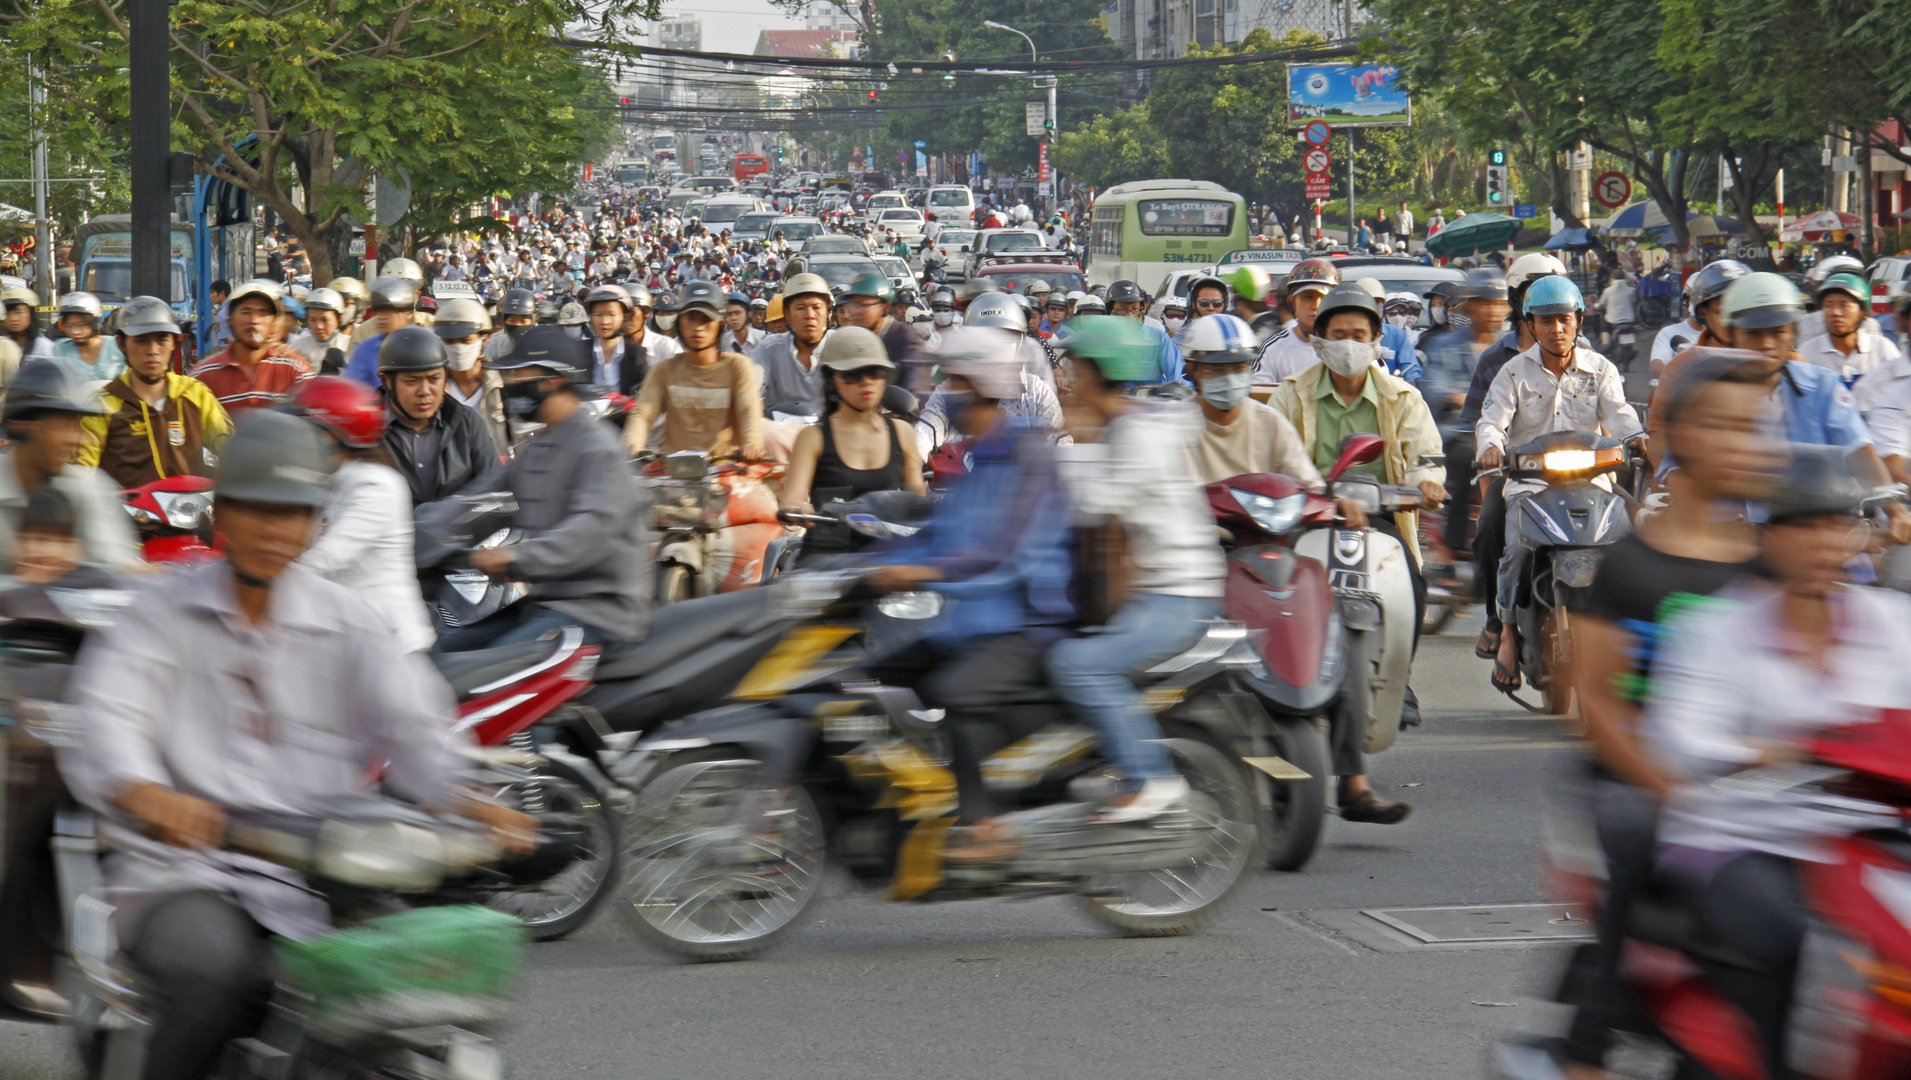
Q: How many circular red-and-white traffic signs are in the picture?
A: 2